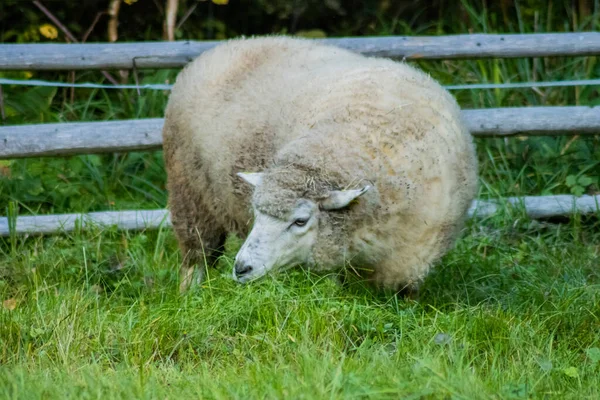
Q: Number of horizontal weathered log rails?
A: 3